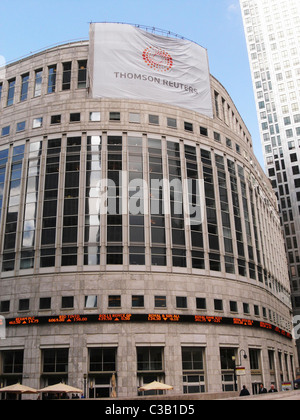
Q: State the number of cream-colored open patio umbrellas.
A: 3